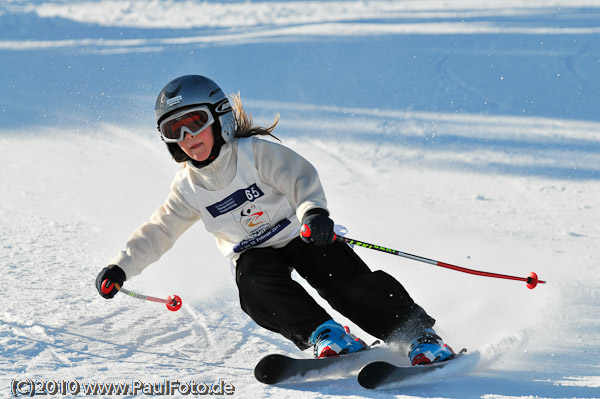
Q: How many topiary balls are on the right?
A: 0